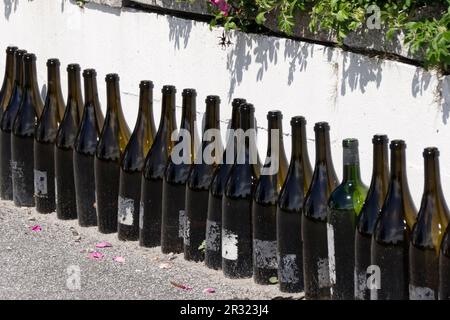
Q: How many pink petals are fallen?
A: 6